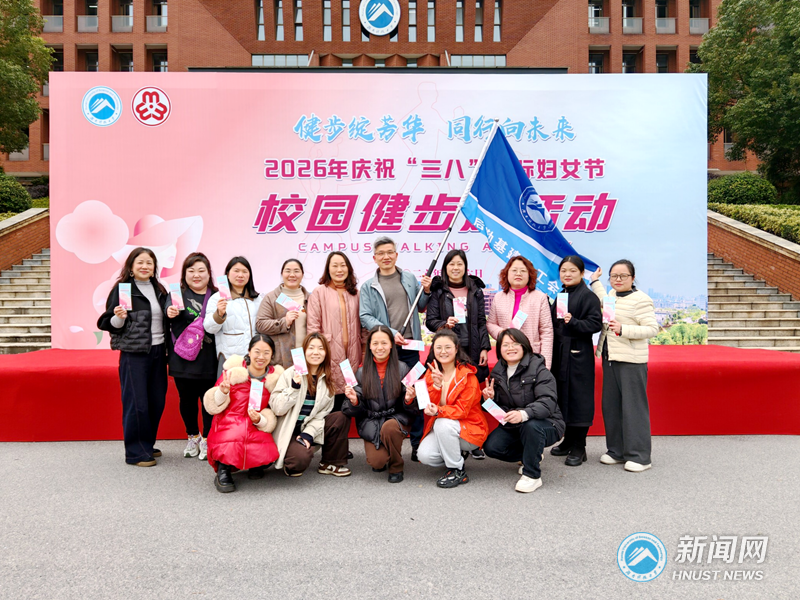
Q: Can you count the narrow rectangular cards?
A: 15